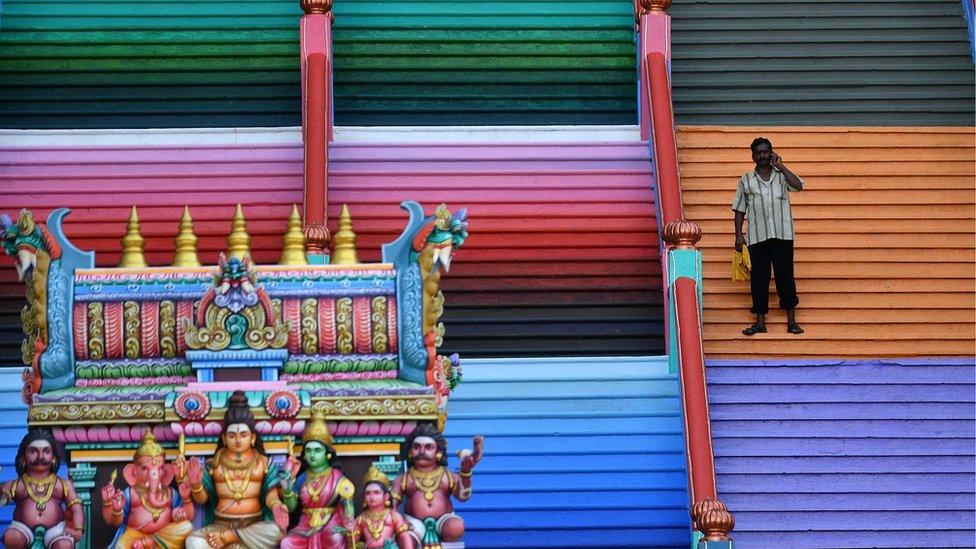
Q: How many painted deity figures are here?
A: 6